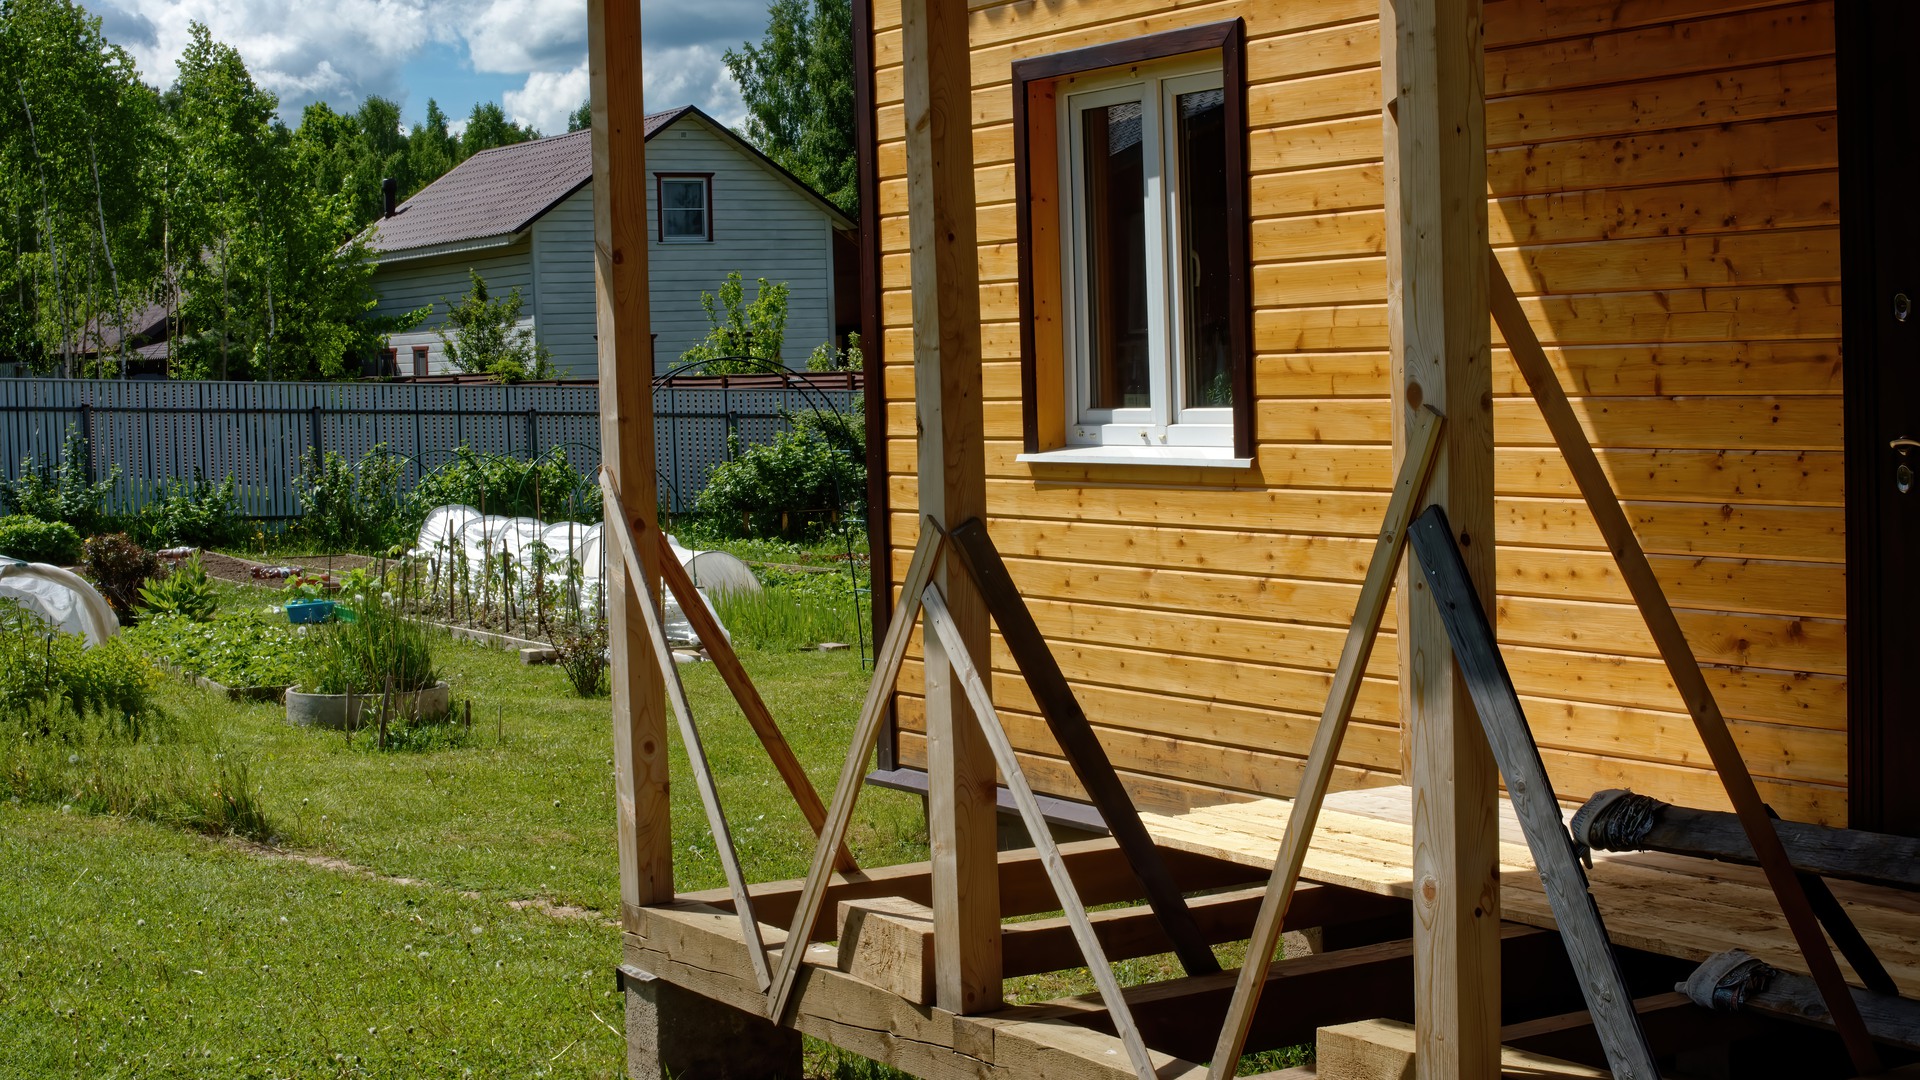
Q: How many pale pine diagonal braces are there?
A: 4